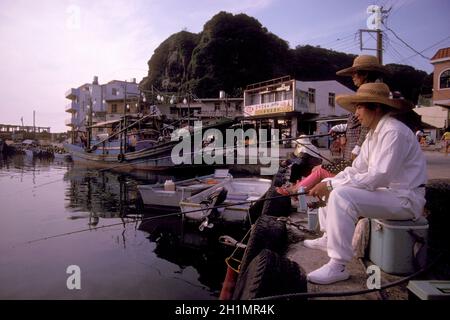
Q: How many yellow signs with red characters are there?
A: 1